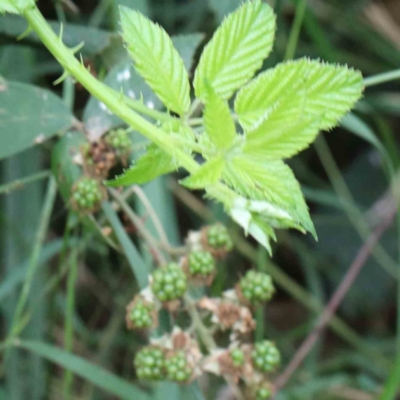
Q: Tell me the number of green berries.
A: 12